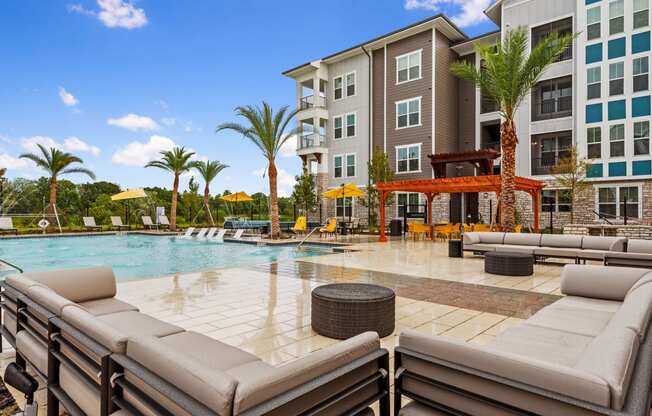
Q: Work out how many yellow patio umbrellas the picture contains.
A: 3